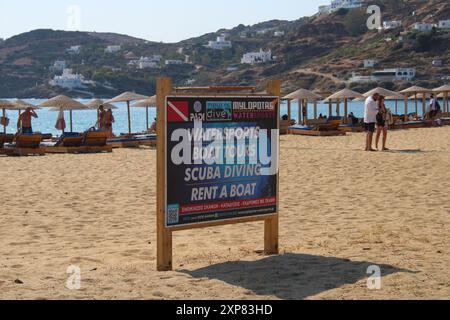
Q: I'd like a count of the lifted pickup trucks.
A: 0